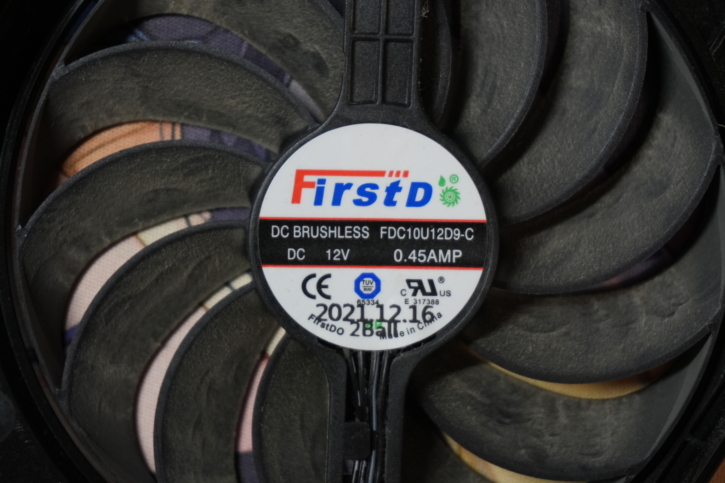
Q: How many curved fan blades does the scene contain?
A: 13